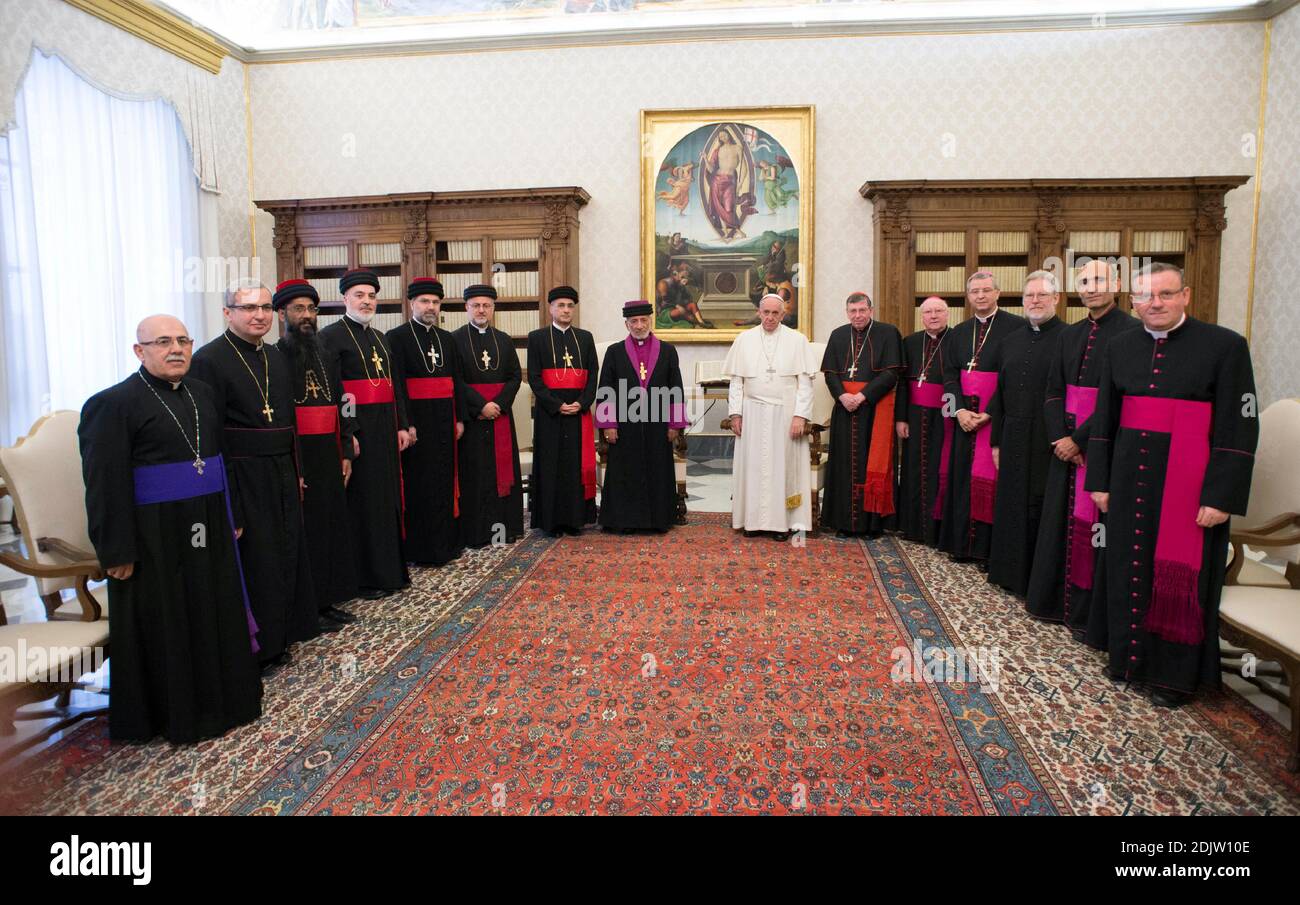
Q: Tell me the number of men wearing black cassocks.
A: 14